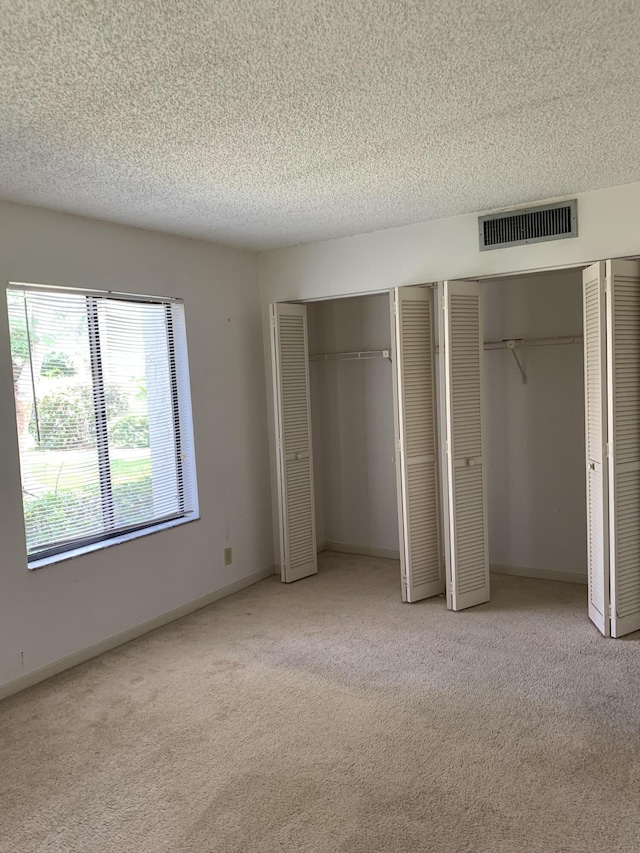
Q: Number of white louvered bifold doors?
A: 4